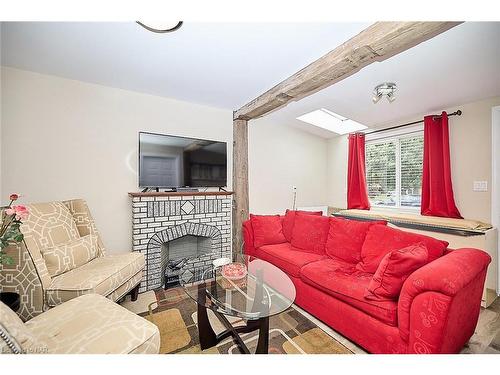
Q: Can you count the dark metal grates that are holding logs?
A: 1